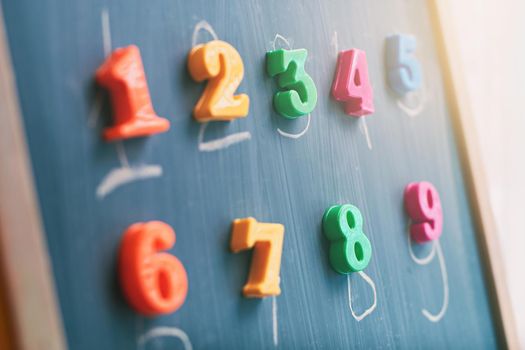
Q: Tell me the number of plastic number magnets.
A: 9